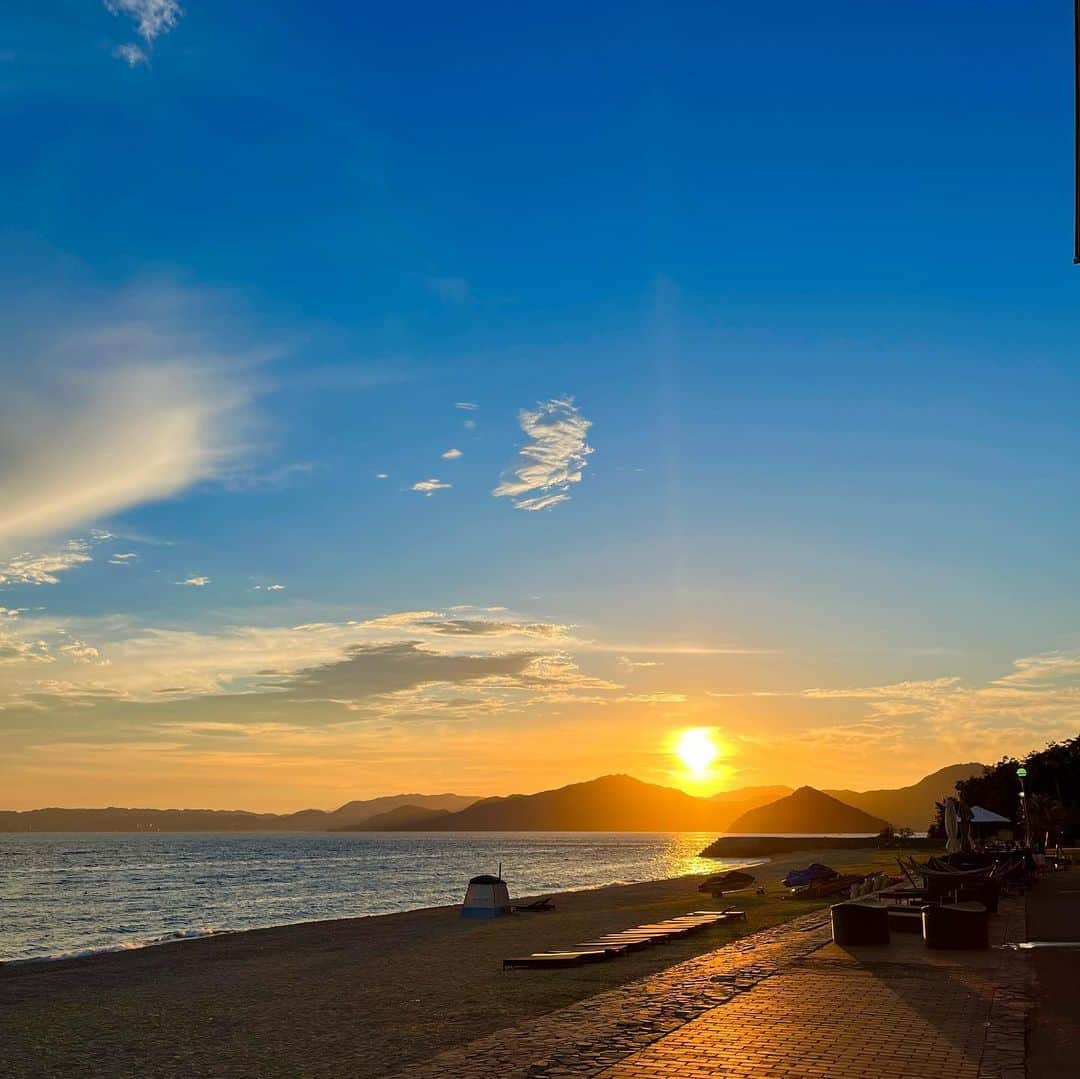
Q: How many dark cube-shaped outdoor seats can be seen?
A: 2